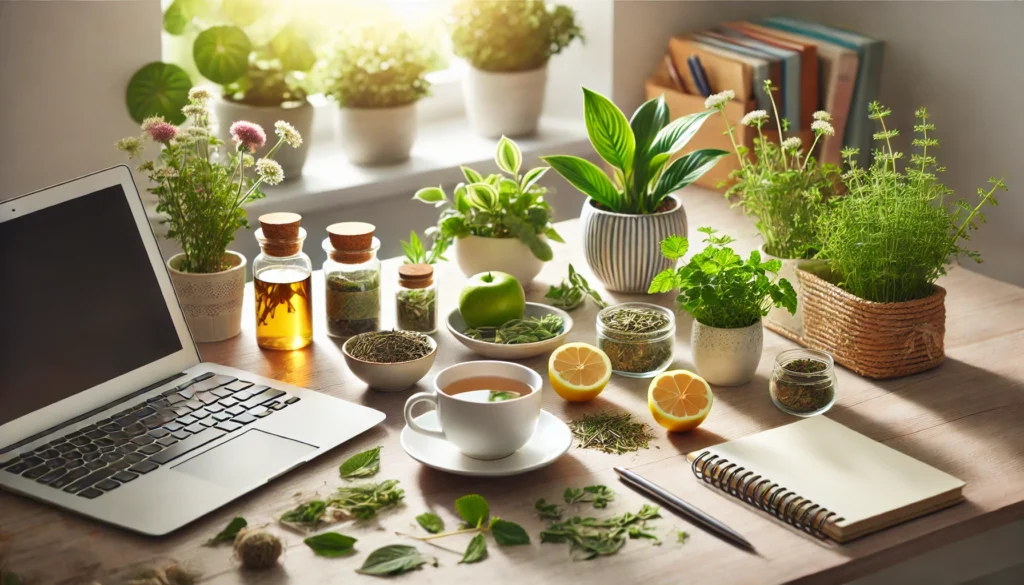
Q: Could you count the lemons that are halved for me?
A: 2